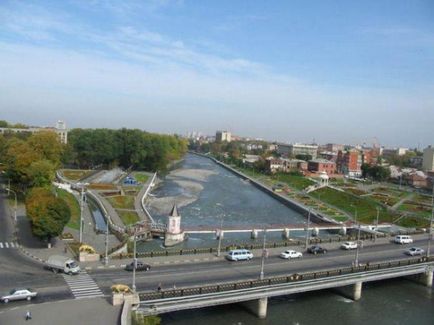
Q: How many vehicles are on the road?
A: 9